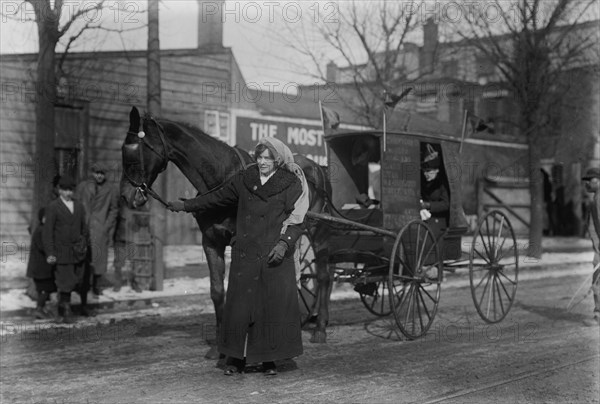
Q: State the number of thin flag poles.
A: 3